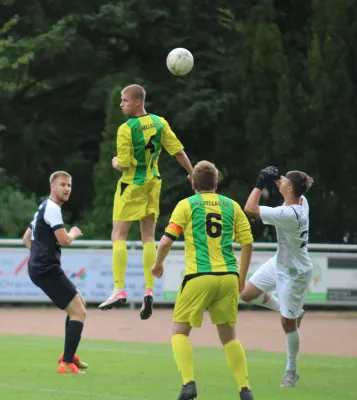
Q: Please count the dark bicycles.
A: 0